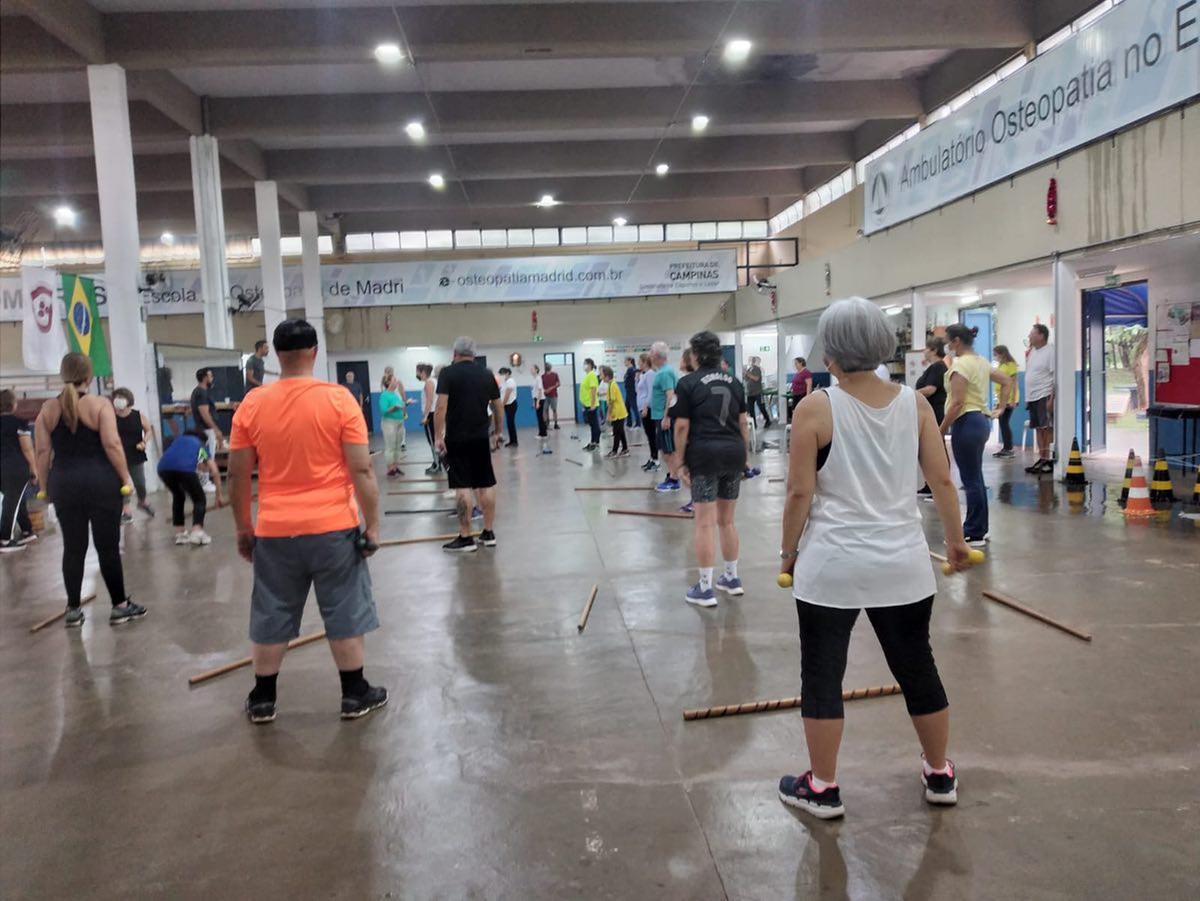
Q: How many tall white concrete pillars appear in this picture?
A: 4